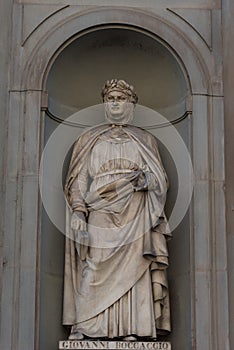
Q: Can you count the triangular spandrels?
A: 2